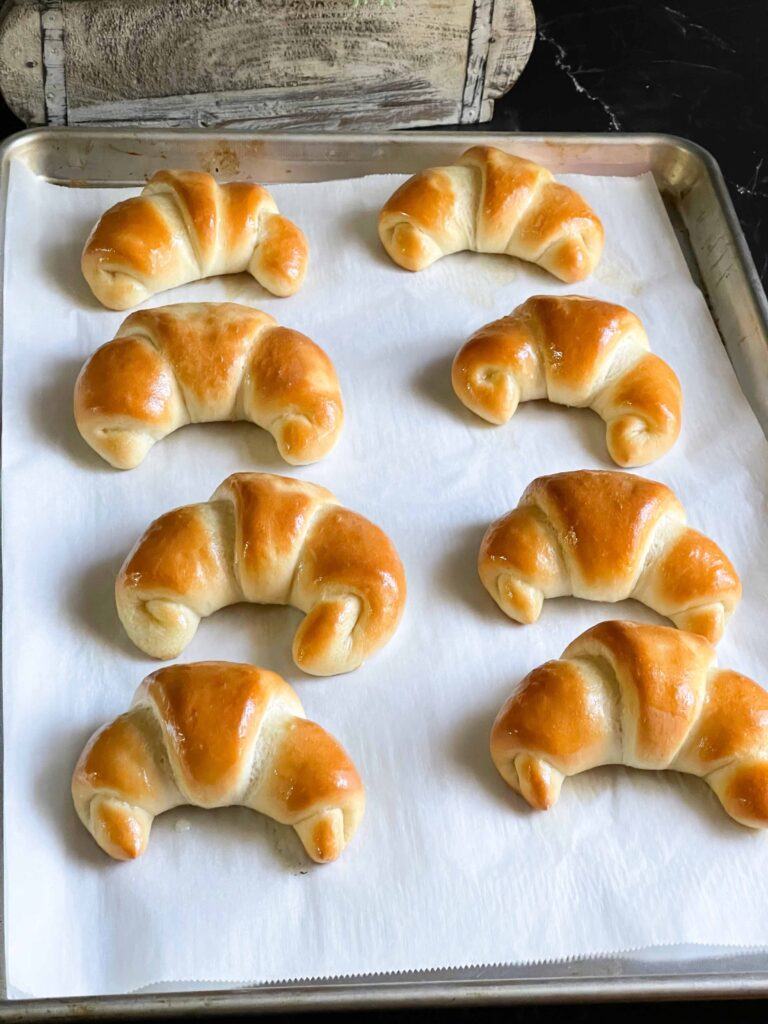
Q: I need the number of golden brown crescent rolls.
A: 8